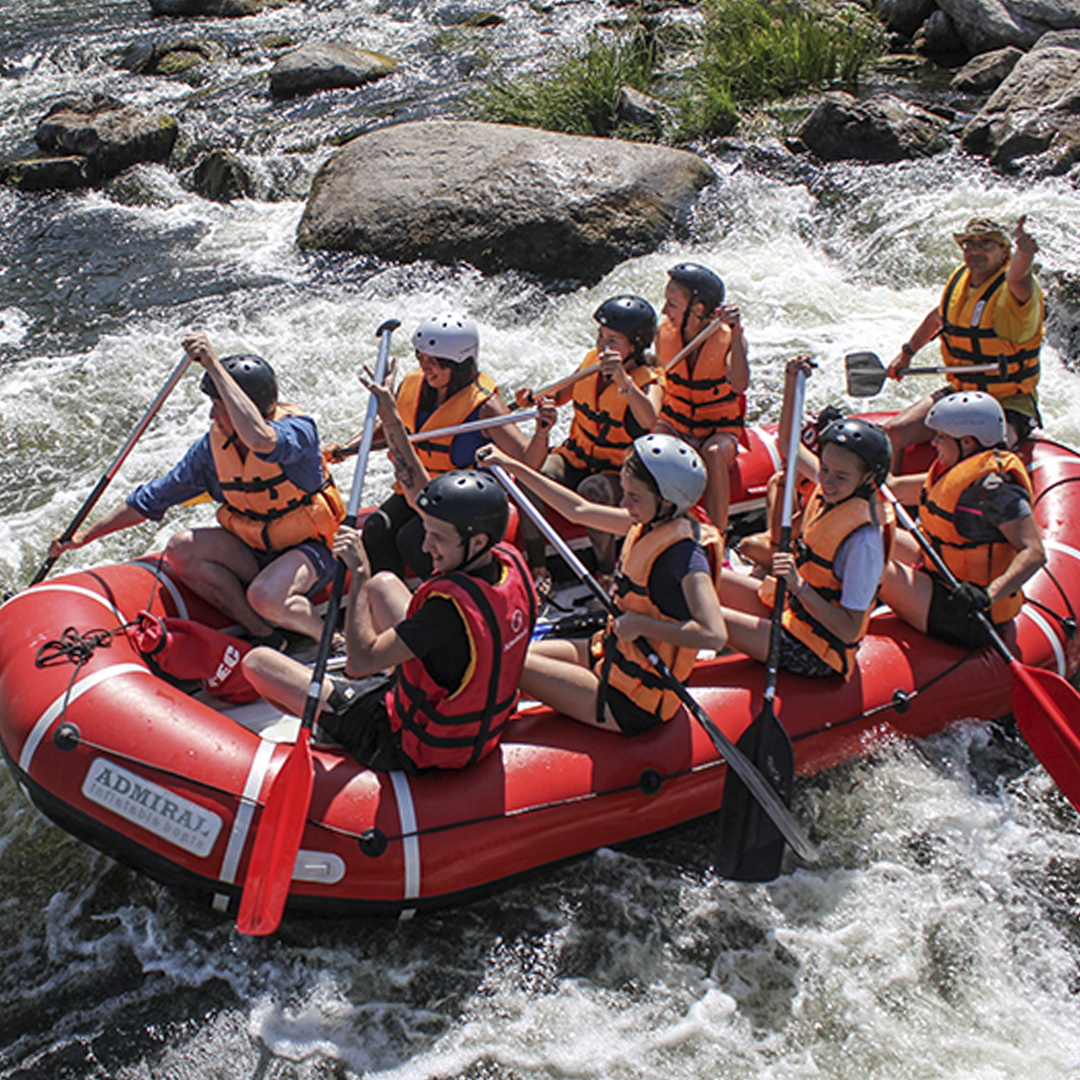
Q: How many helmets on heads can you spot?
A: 8